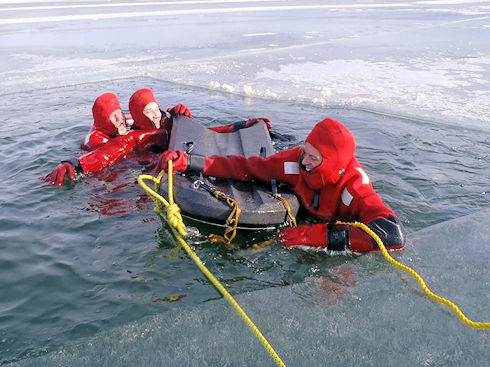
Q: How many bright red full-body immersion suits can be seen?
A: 3